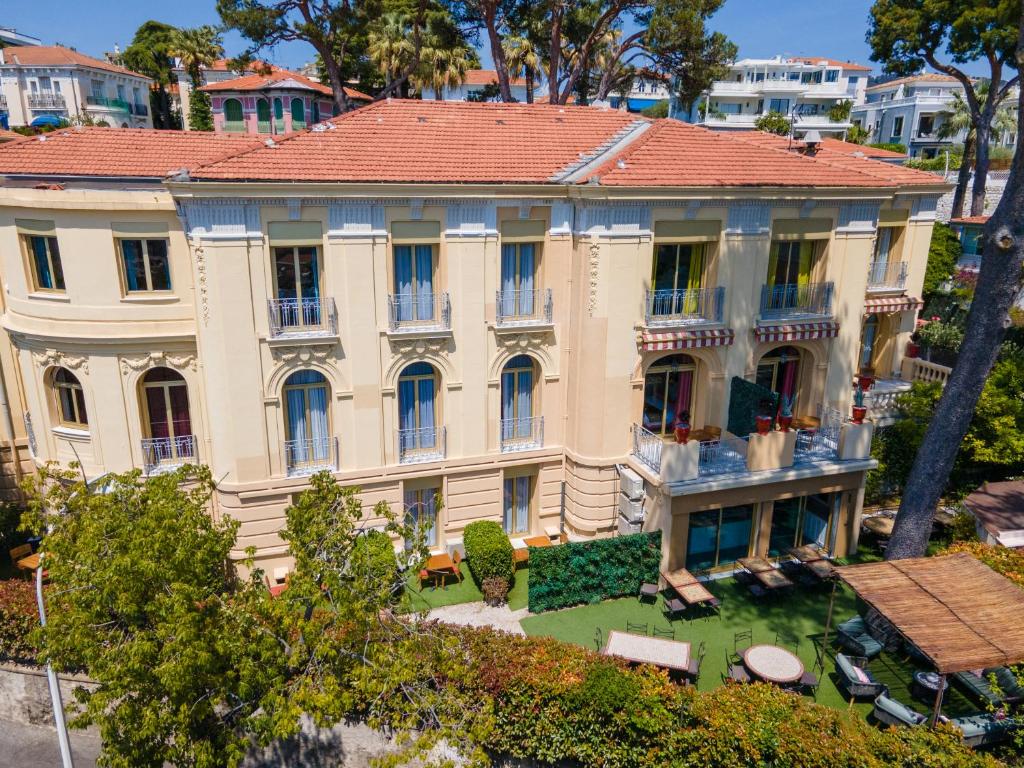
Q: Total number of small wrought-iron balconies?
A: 10